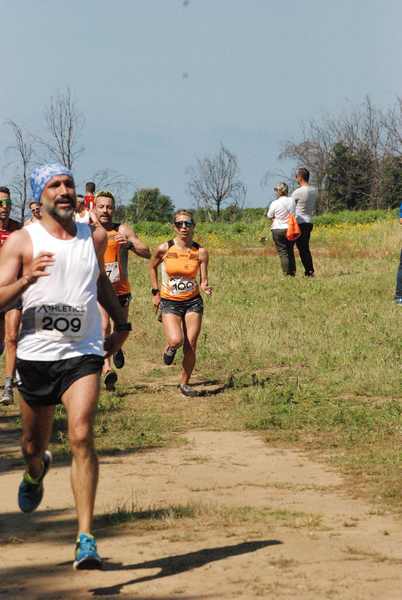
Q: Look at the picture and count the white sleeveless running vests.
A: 1